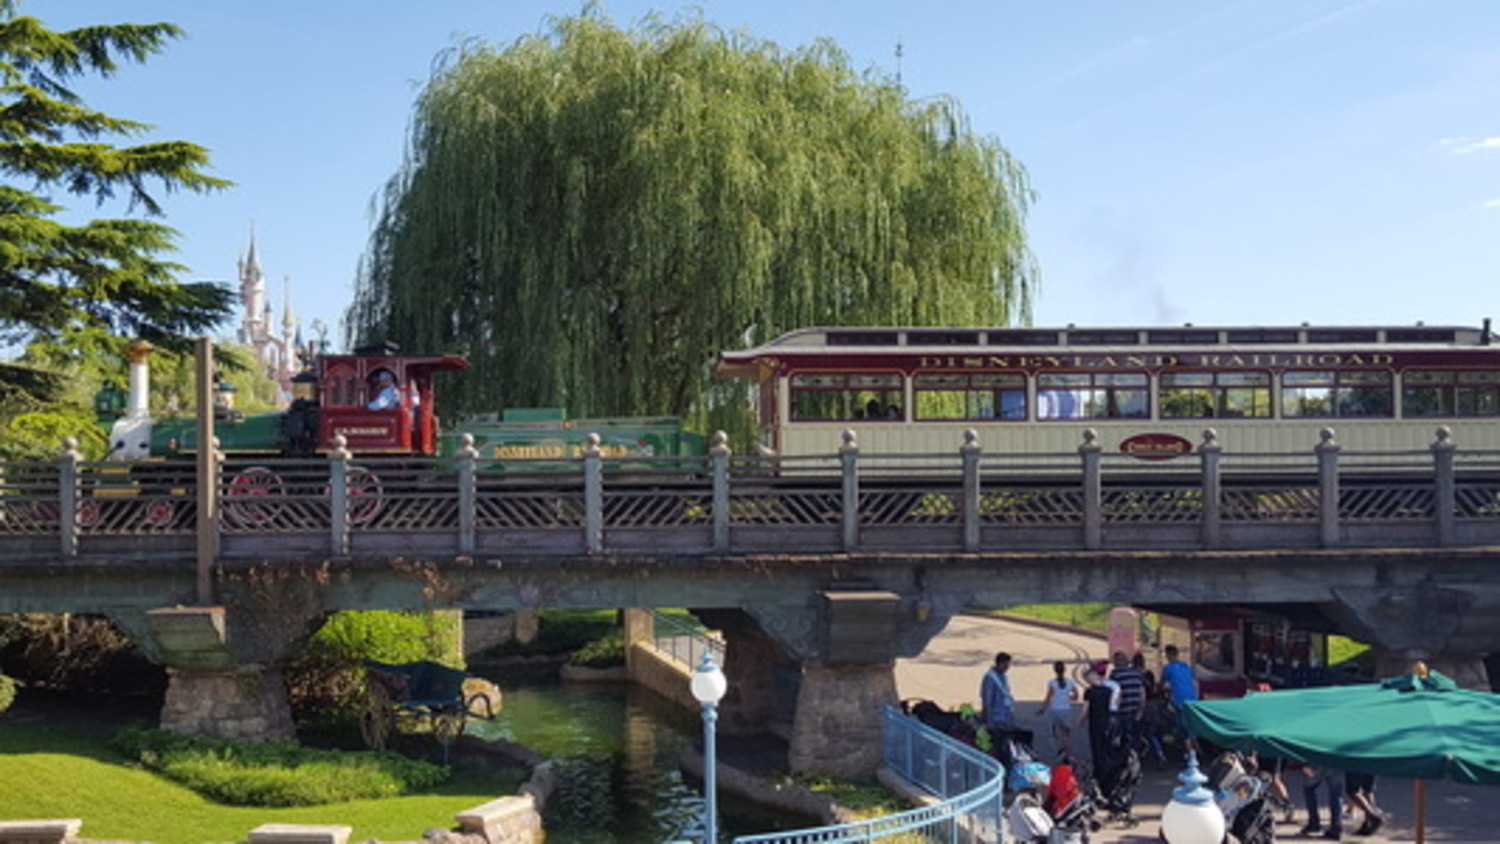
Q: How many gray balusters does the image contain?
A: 12